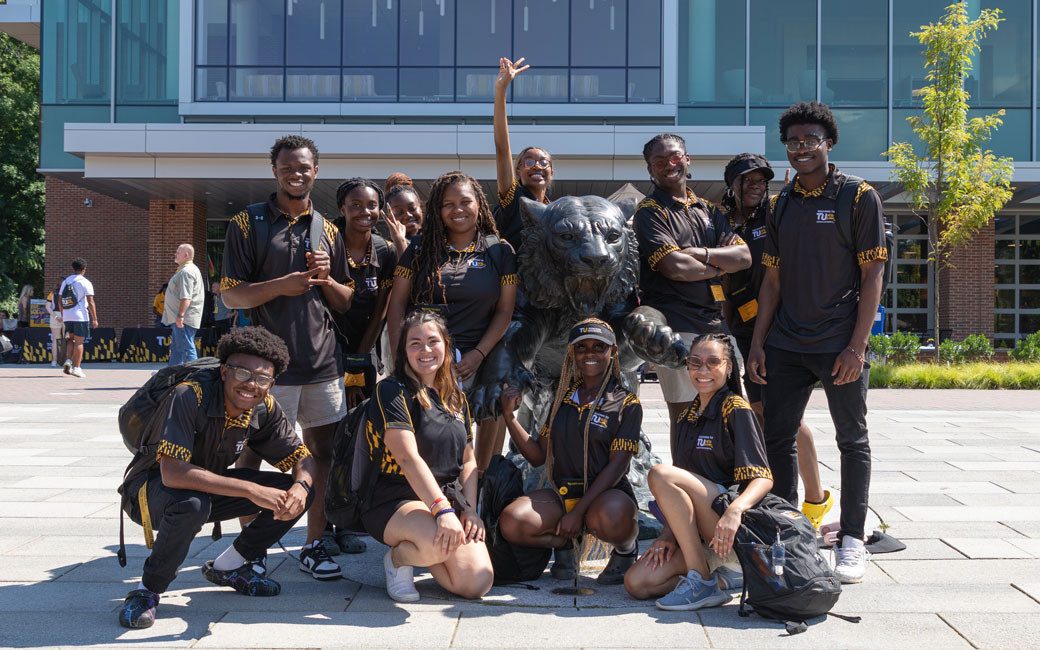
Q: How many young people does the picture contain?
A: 12